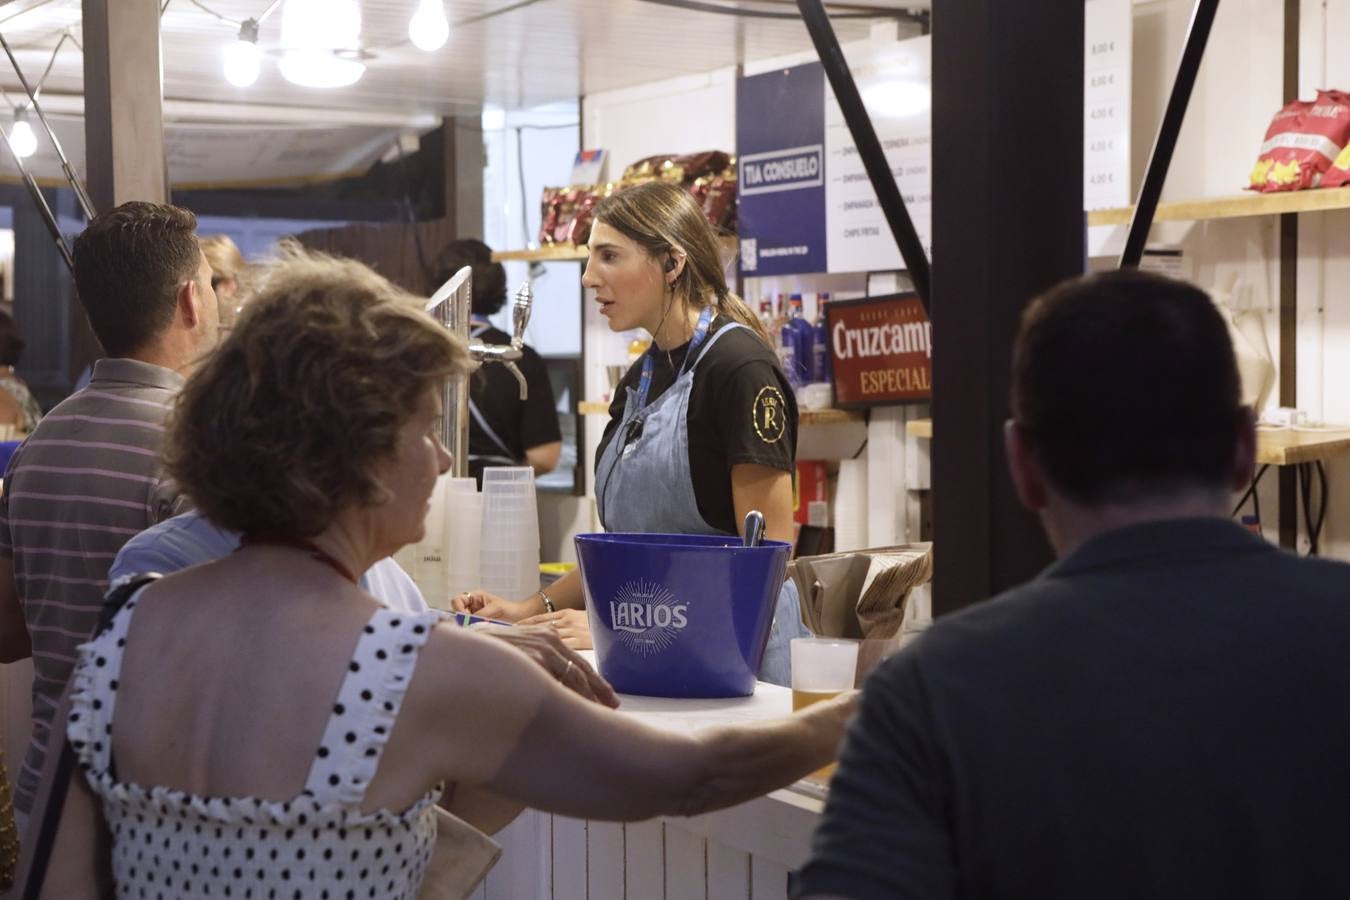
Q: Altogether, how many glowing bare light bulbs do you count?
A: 3